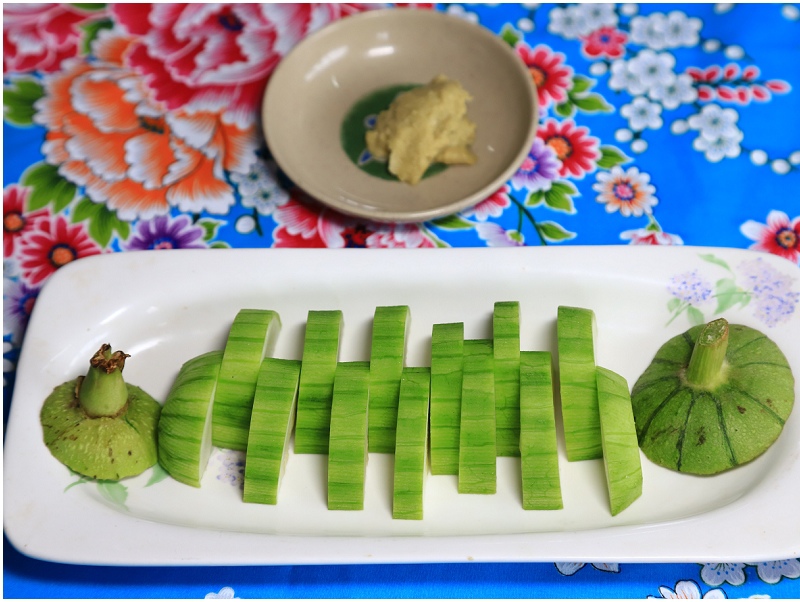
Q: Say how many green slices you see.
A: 13